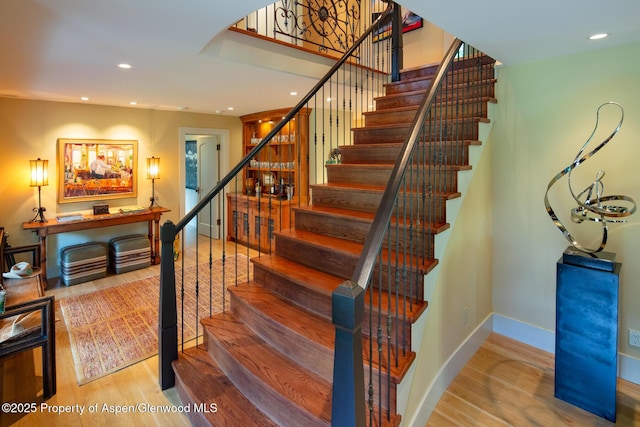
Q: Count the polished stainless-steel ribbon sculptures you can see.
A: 1